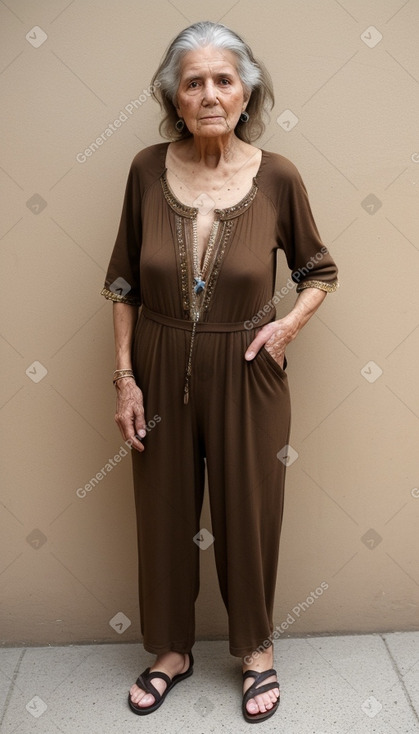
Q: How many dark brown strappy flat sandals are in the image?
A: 2